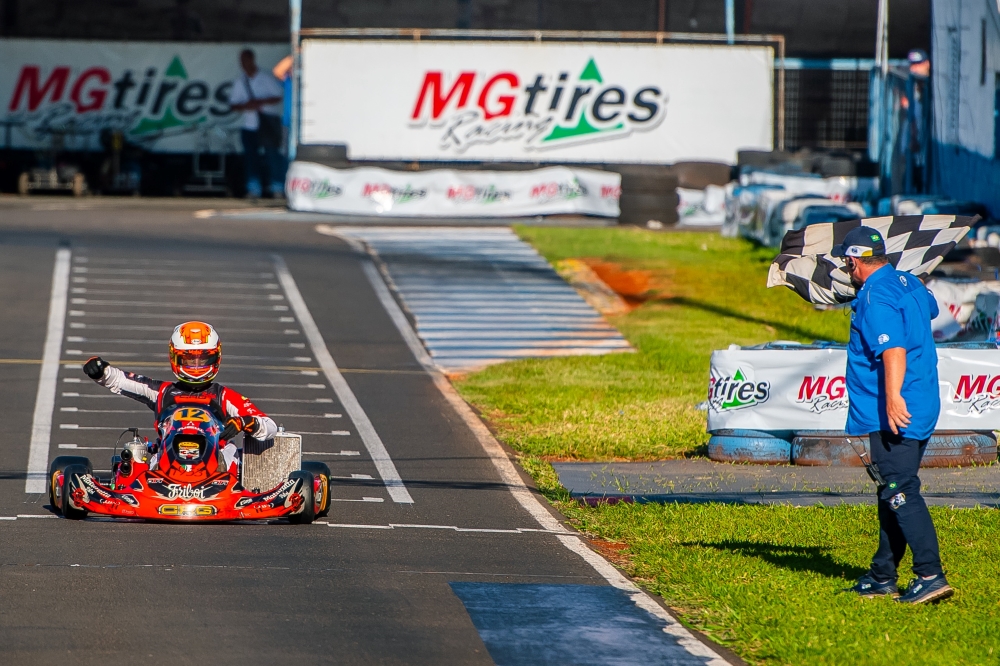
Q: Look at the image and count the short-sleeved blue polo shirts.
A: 1